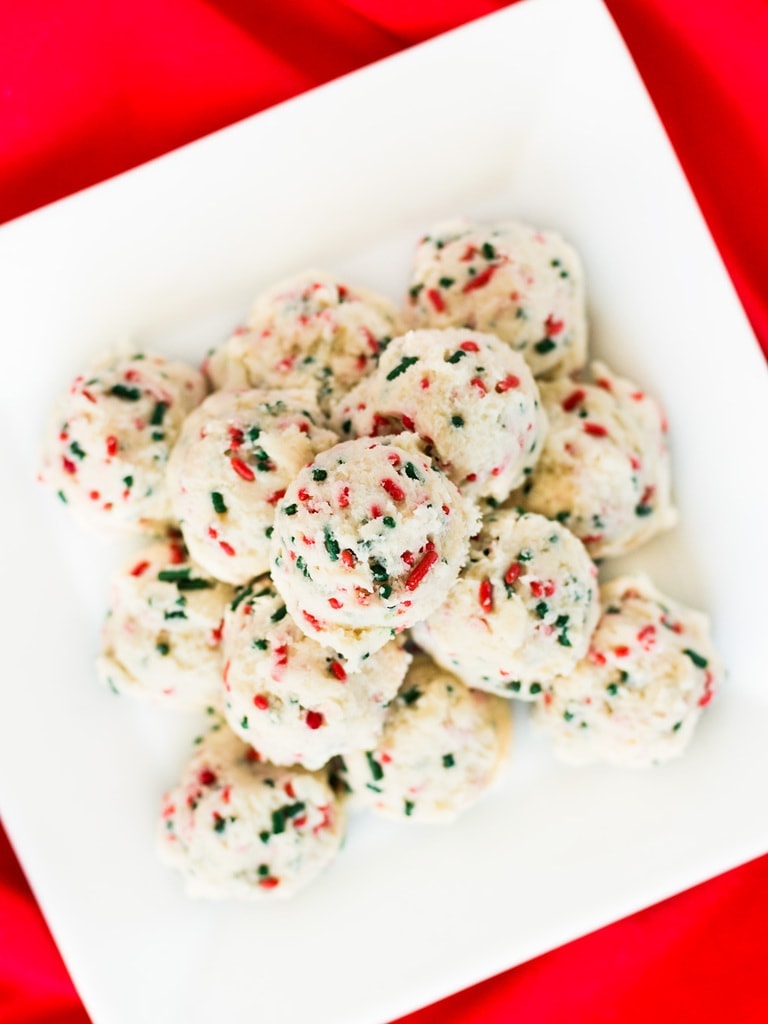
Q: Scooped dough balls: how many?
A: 13